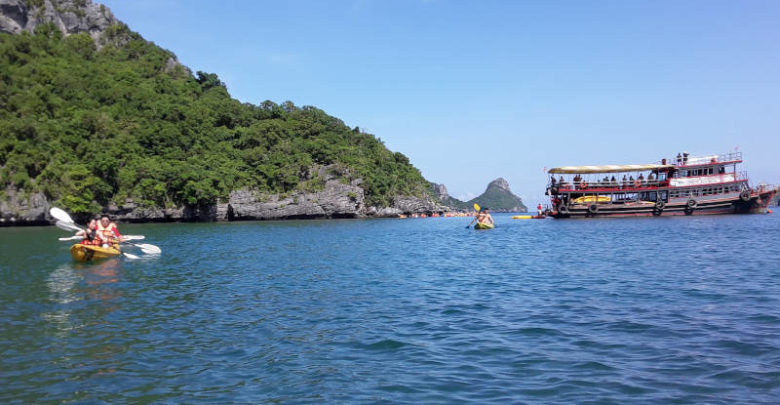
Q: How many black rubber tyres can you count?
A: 5